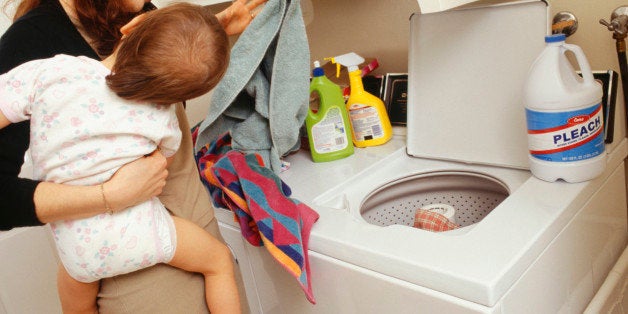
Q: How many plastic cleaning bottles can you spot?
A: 3